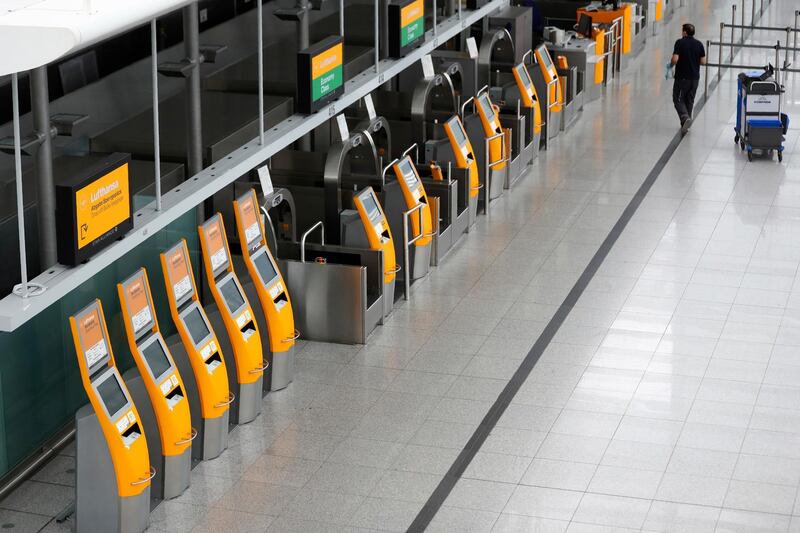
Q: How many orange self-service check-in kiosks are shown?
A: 11